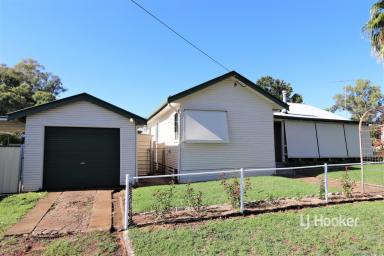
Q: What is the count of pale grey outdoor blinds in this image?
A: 4